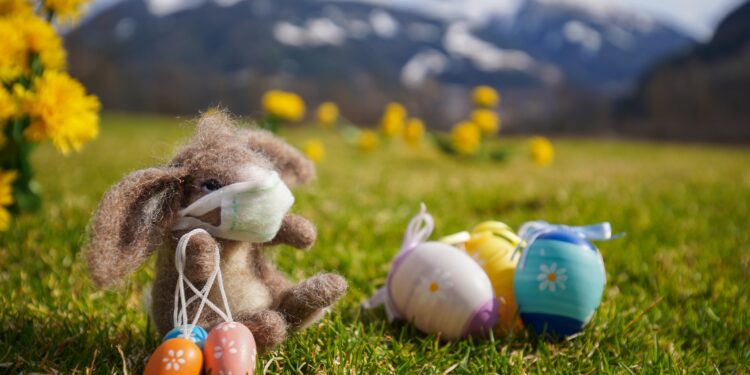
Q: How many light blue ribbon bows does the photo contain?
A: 1